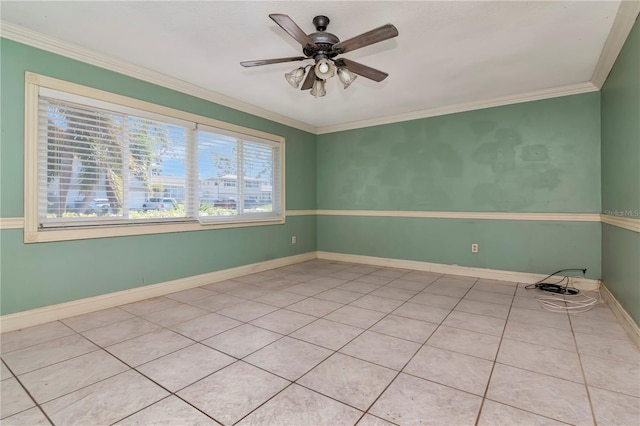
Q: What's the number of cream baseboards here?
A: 3